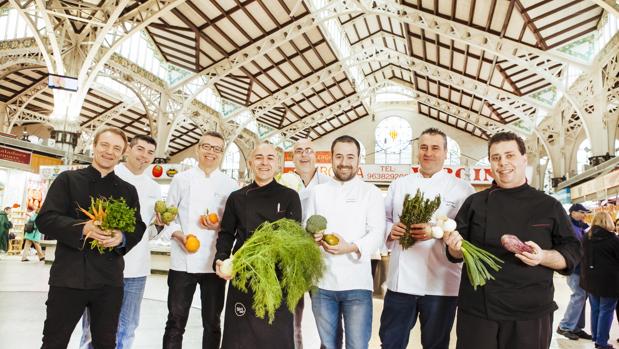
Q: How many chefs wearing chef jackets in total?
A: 8